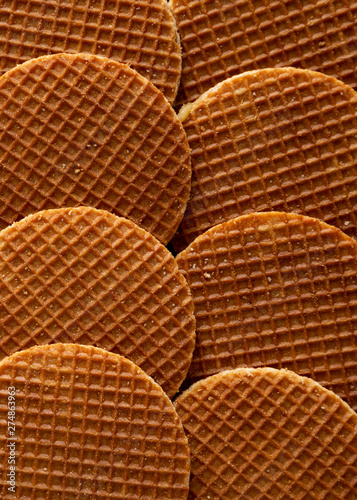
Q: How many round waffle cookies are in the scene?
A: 8